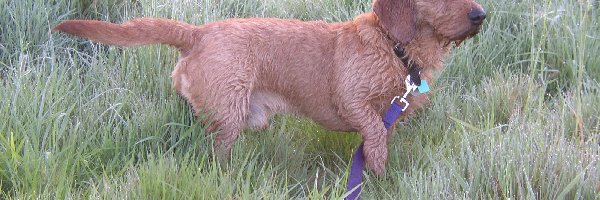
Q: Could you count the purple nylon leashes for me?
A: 1